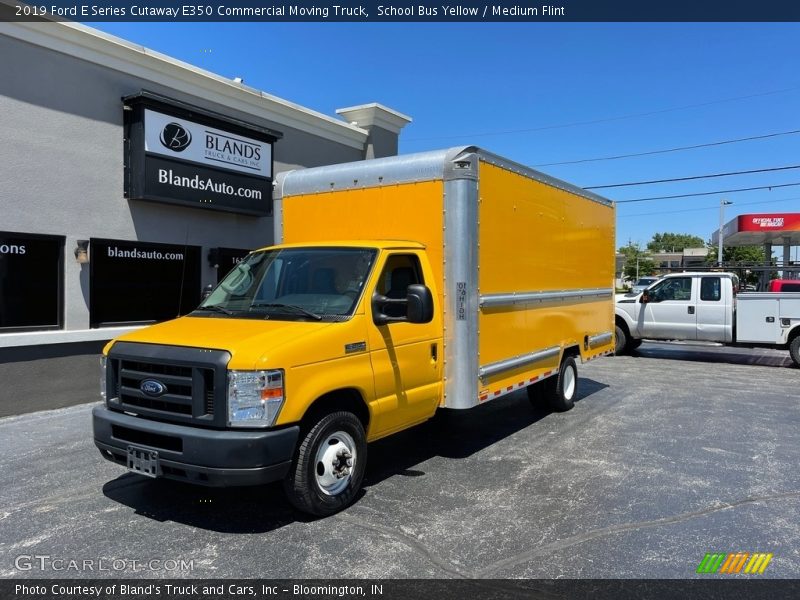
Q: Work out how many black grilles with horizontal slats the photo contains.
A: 1